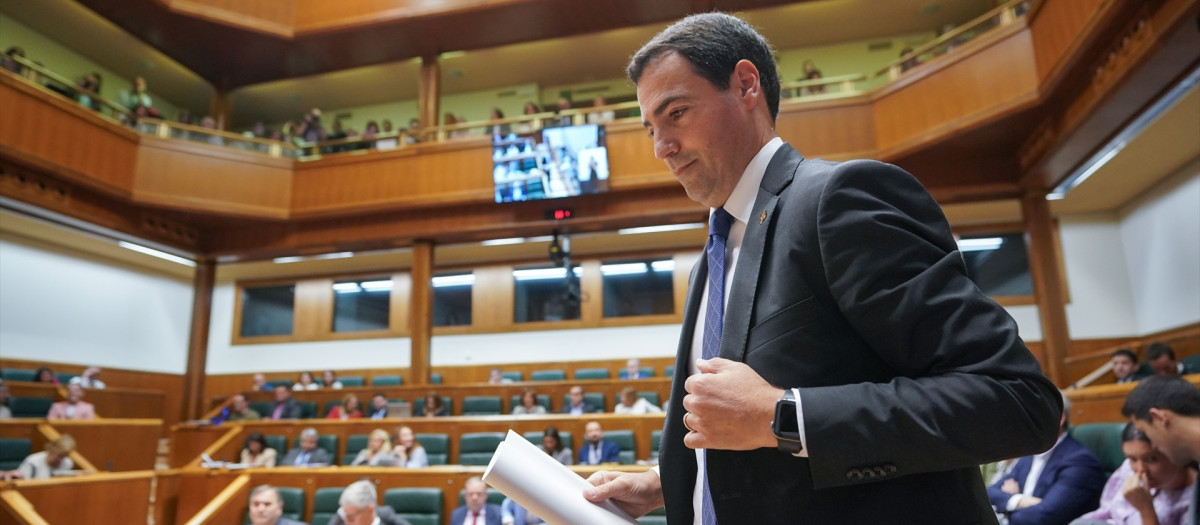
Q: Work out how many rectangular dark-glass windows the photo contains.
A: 6